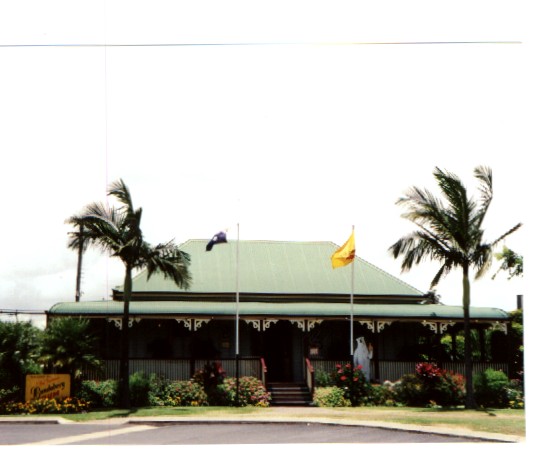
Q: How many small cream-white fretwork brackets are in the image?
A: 13